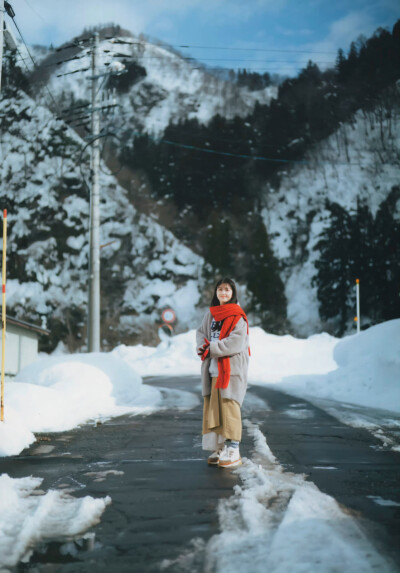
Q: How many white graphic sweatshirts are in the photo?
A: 1